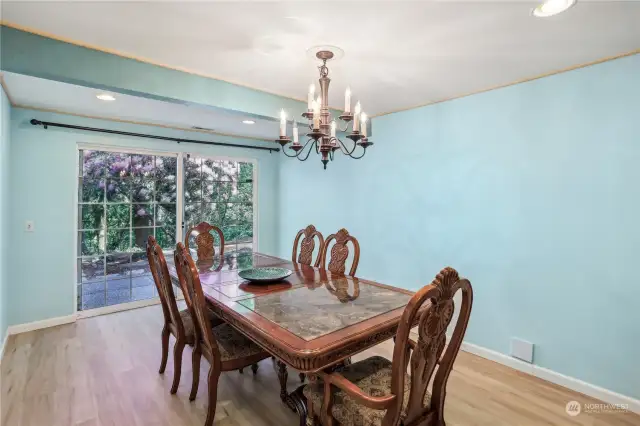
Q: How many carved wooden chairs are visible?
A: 6